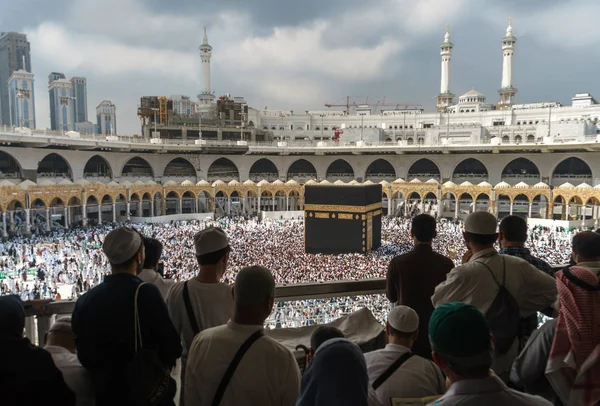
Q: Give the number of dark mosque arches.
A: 14